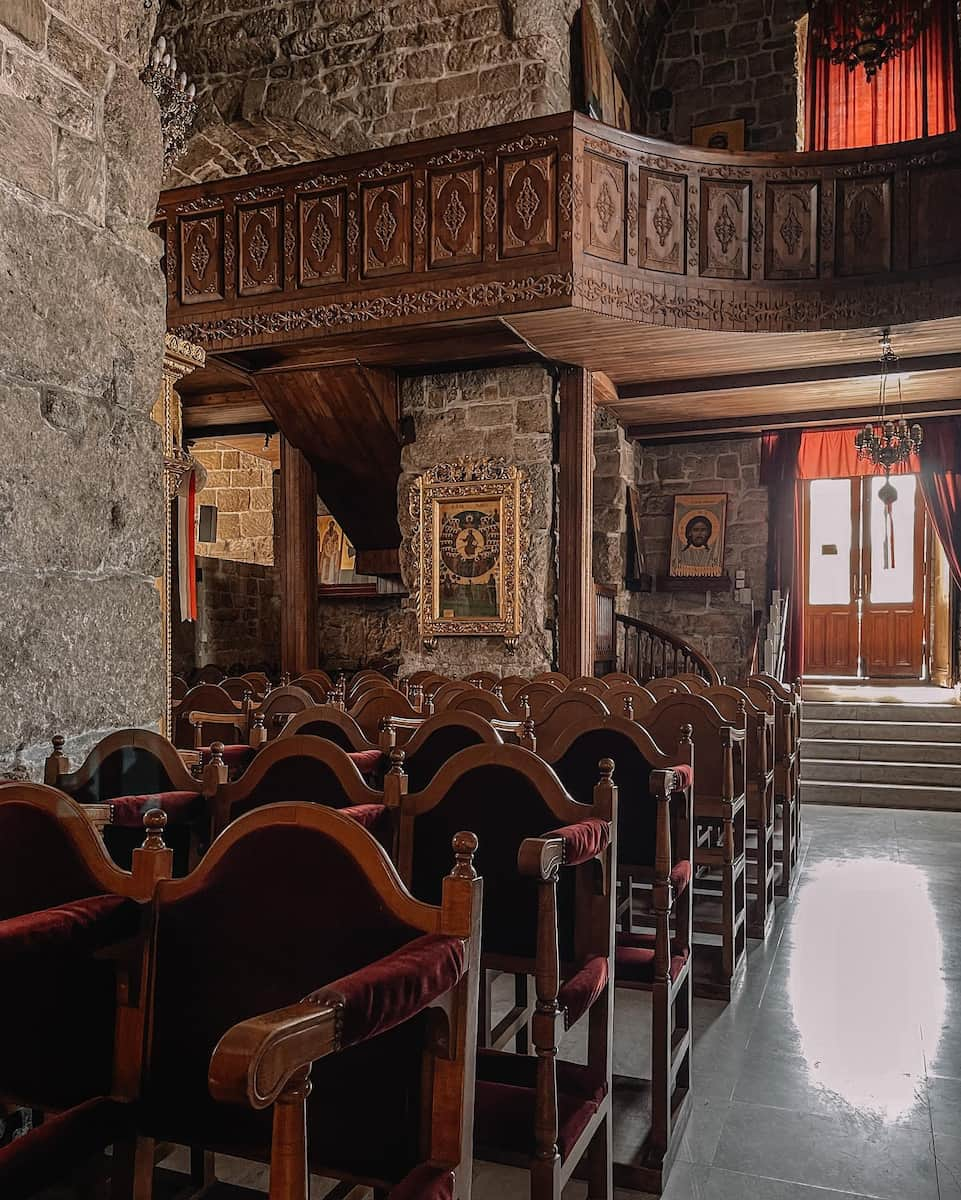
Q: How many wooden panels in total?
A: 12